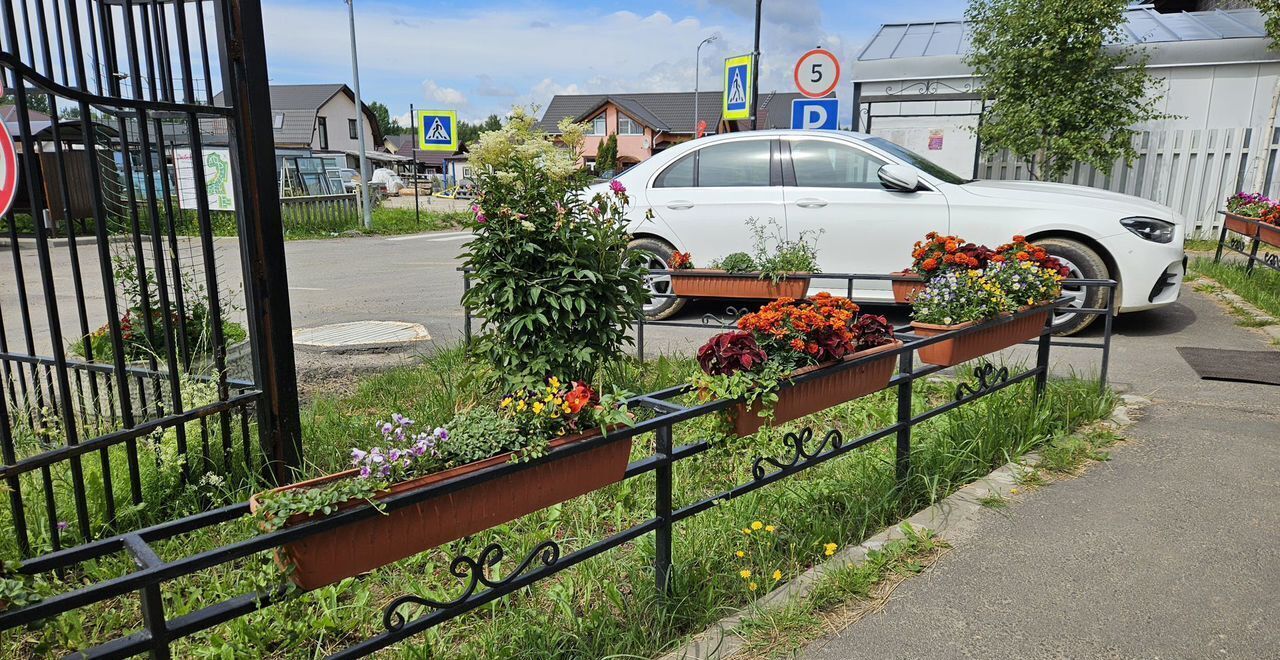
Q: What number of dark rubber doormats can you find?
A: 1